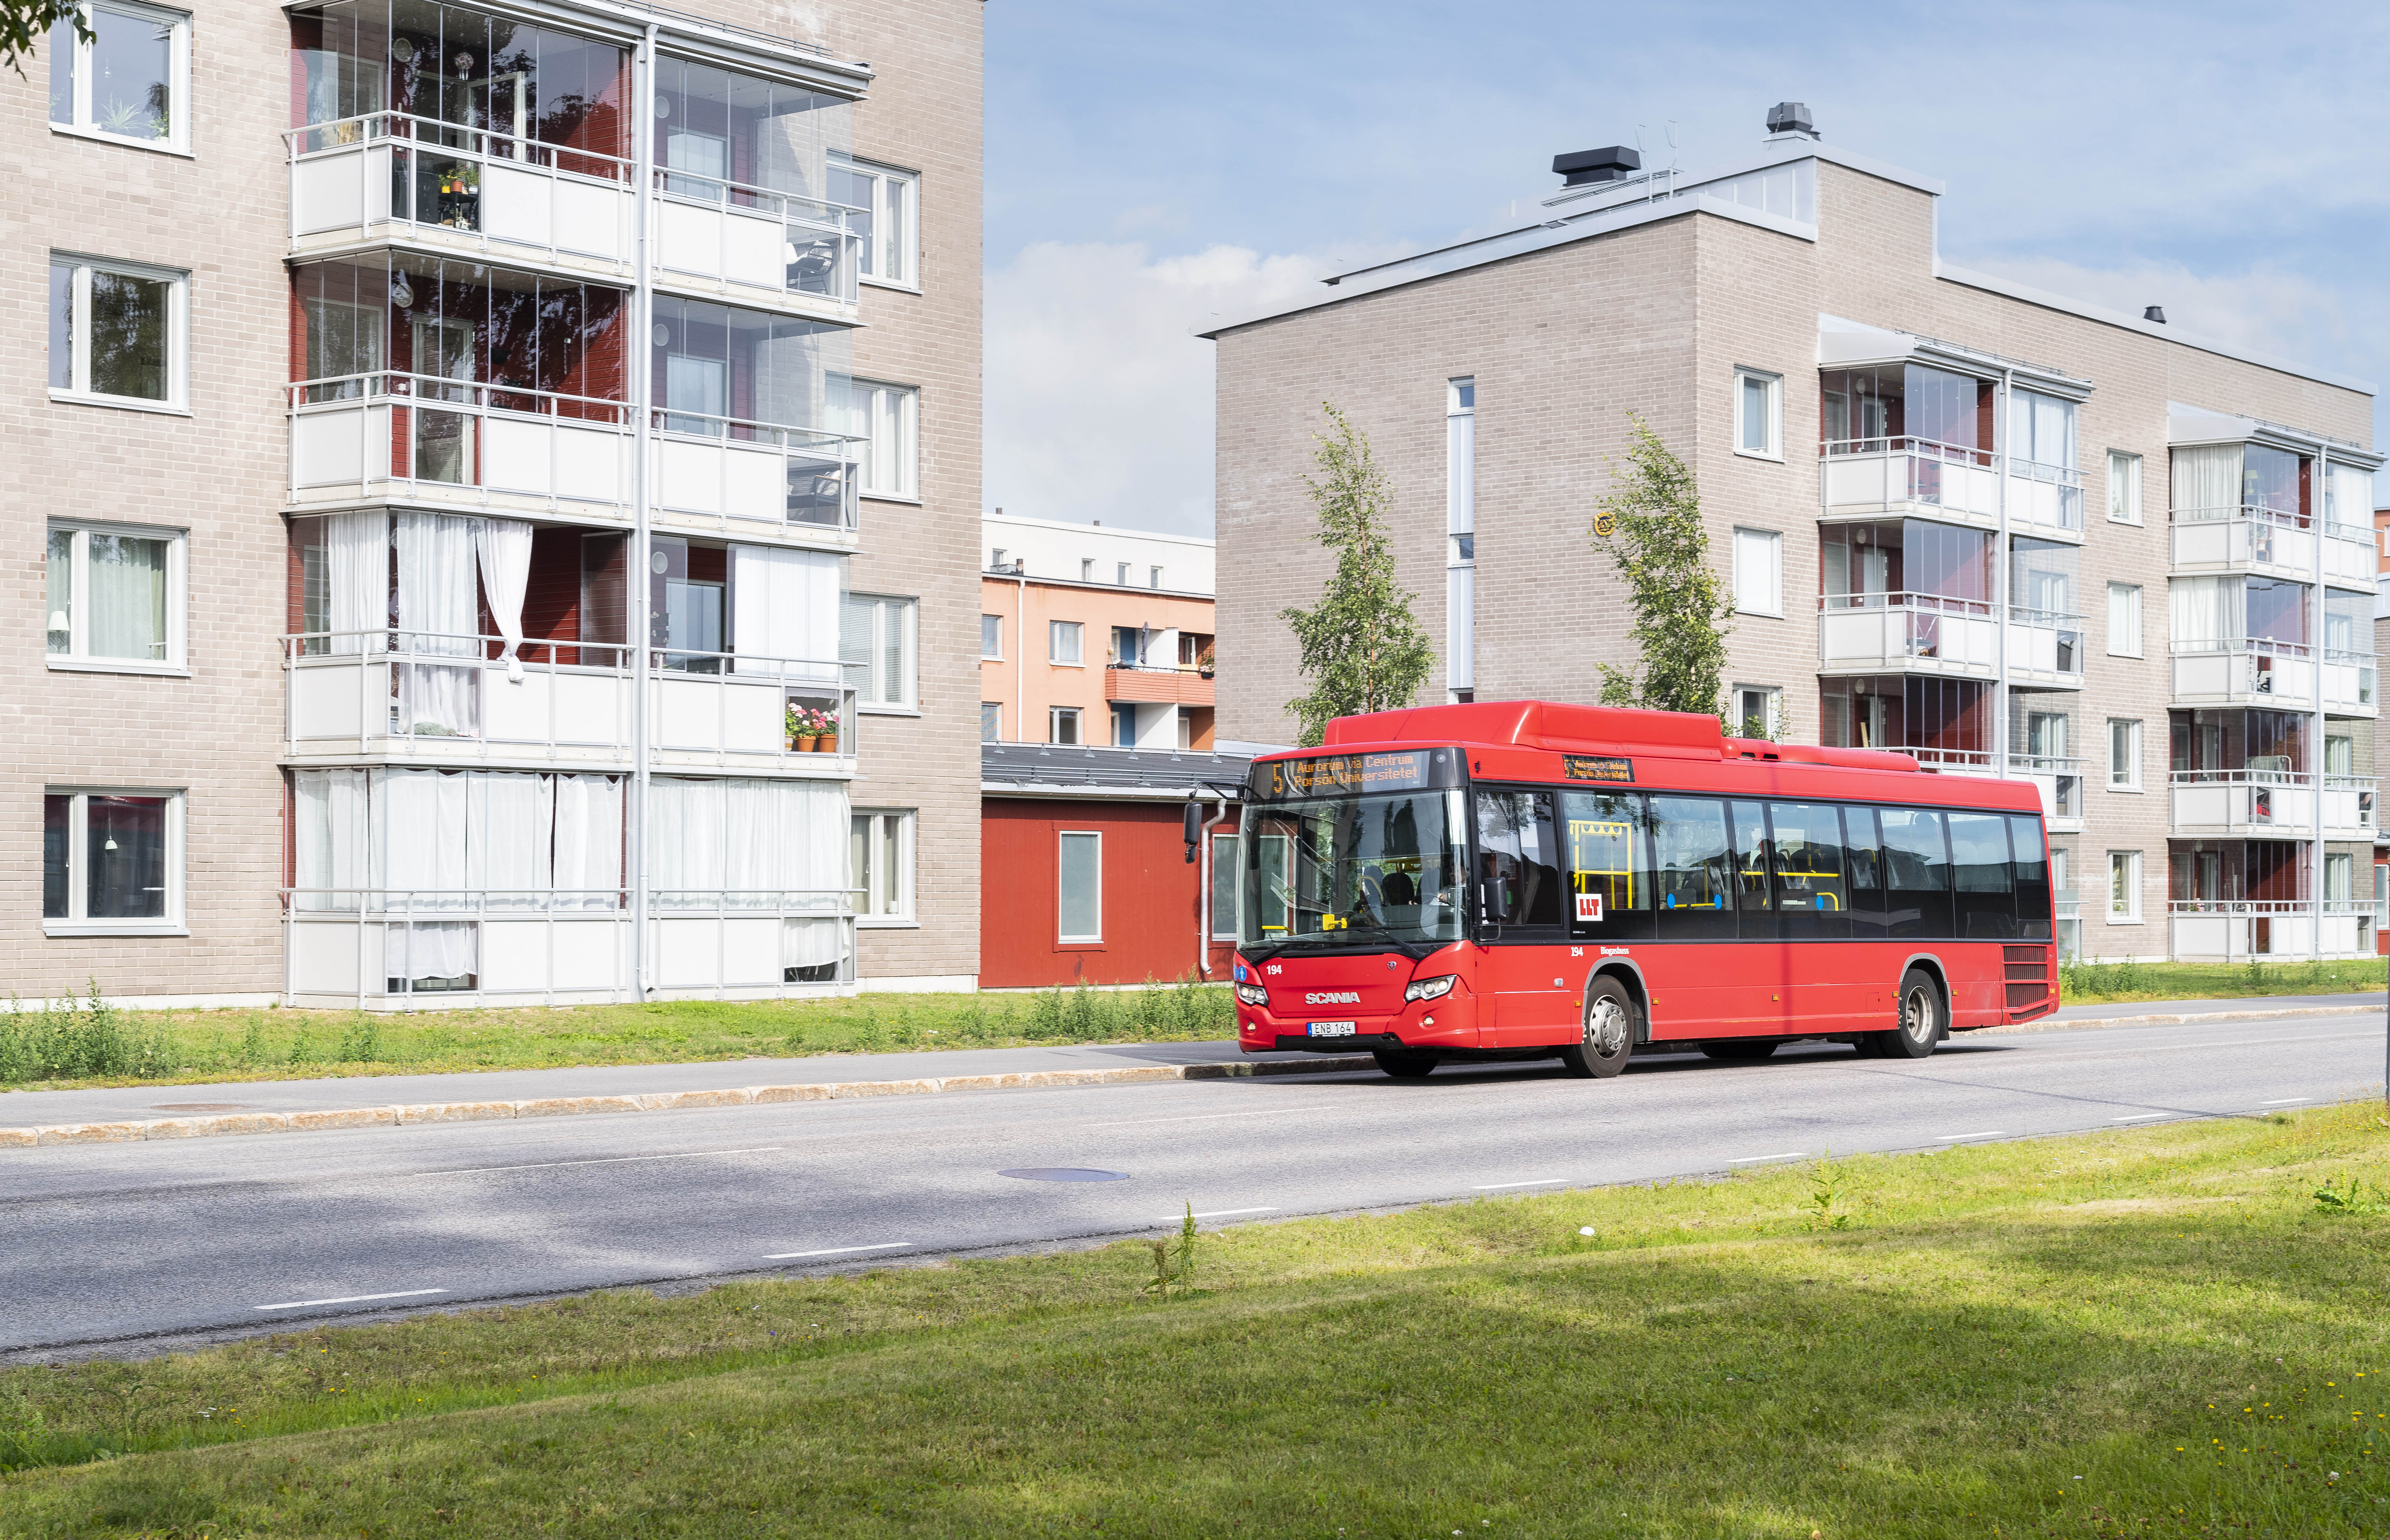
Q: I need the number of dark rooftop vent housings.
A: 3